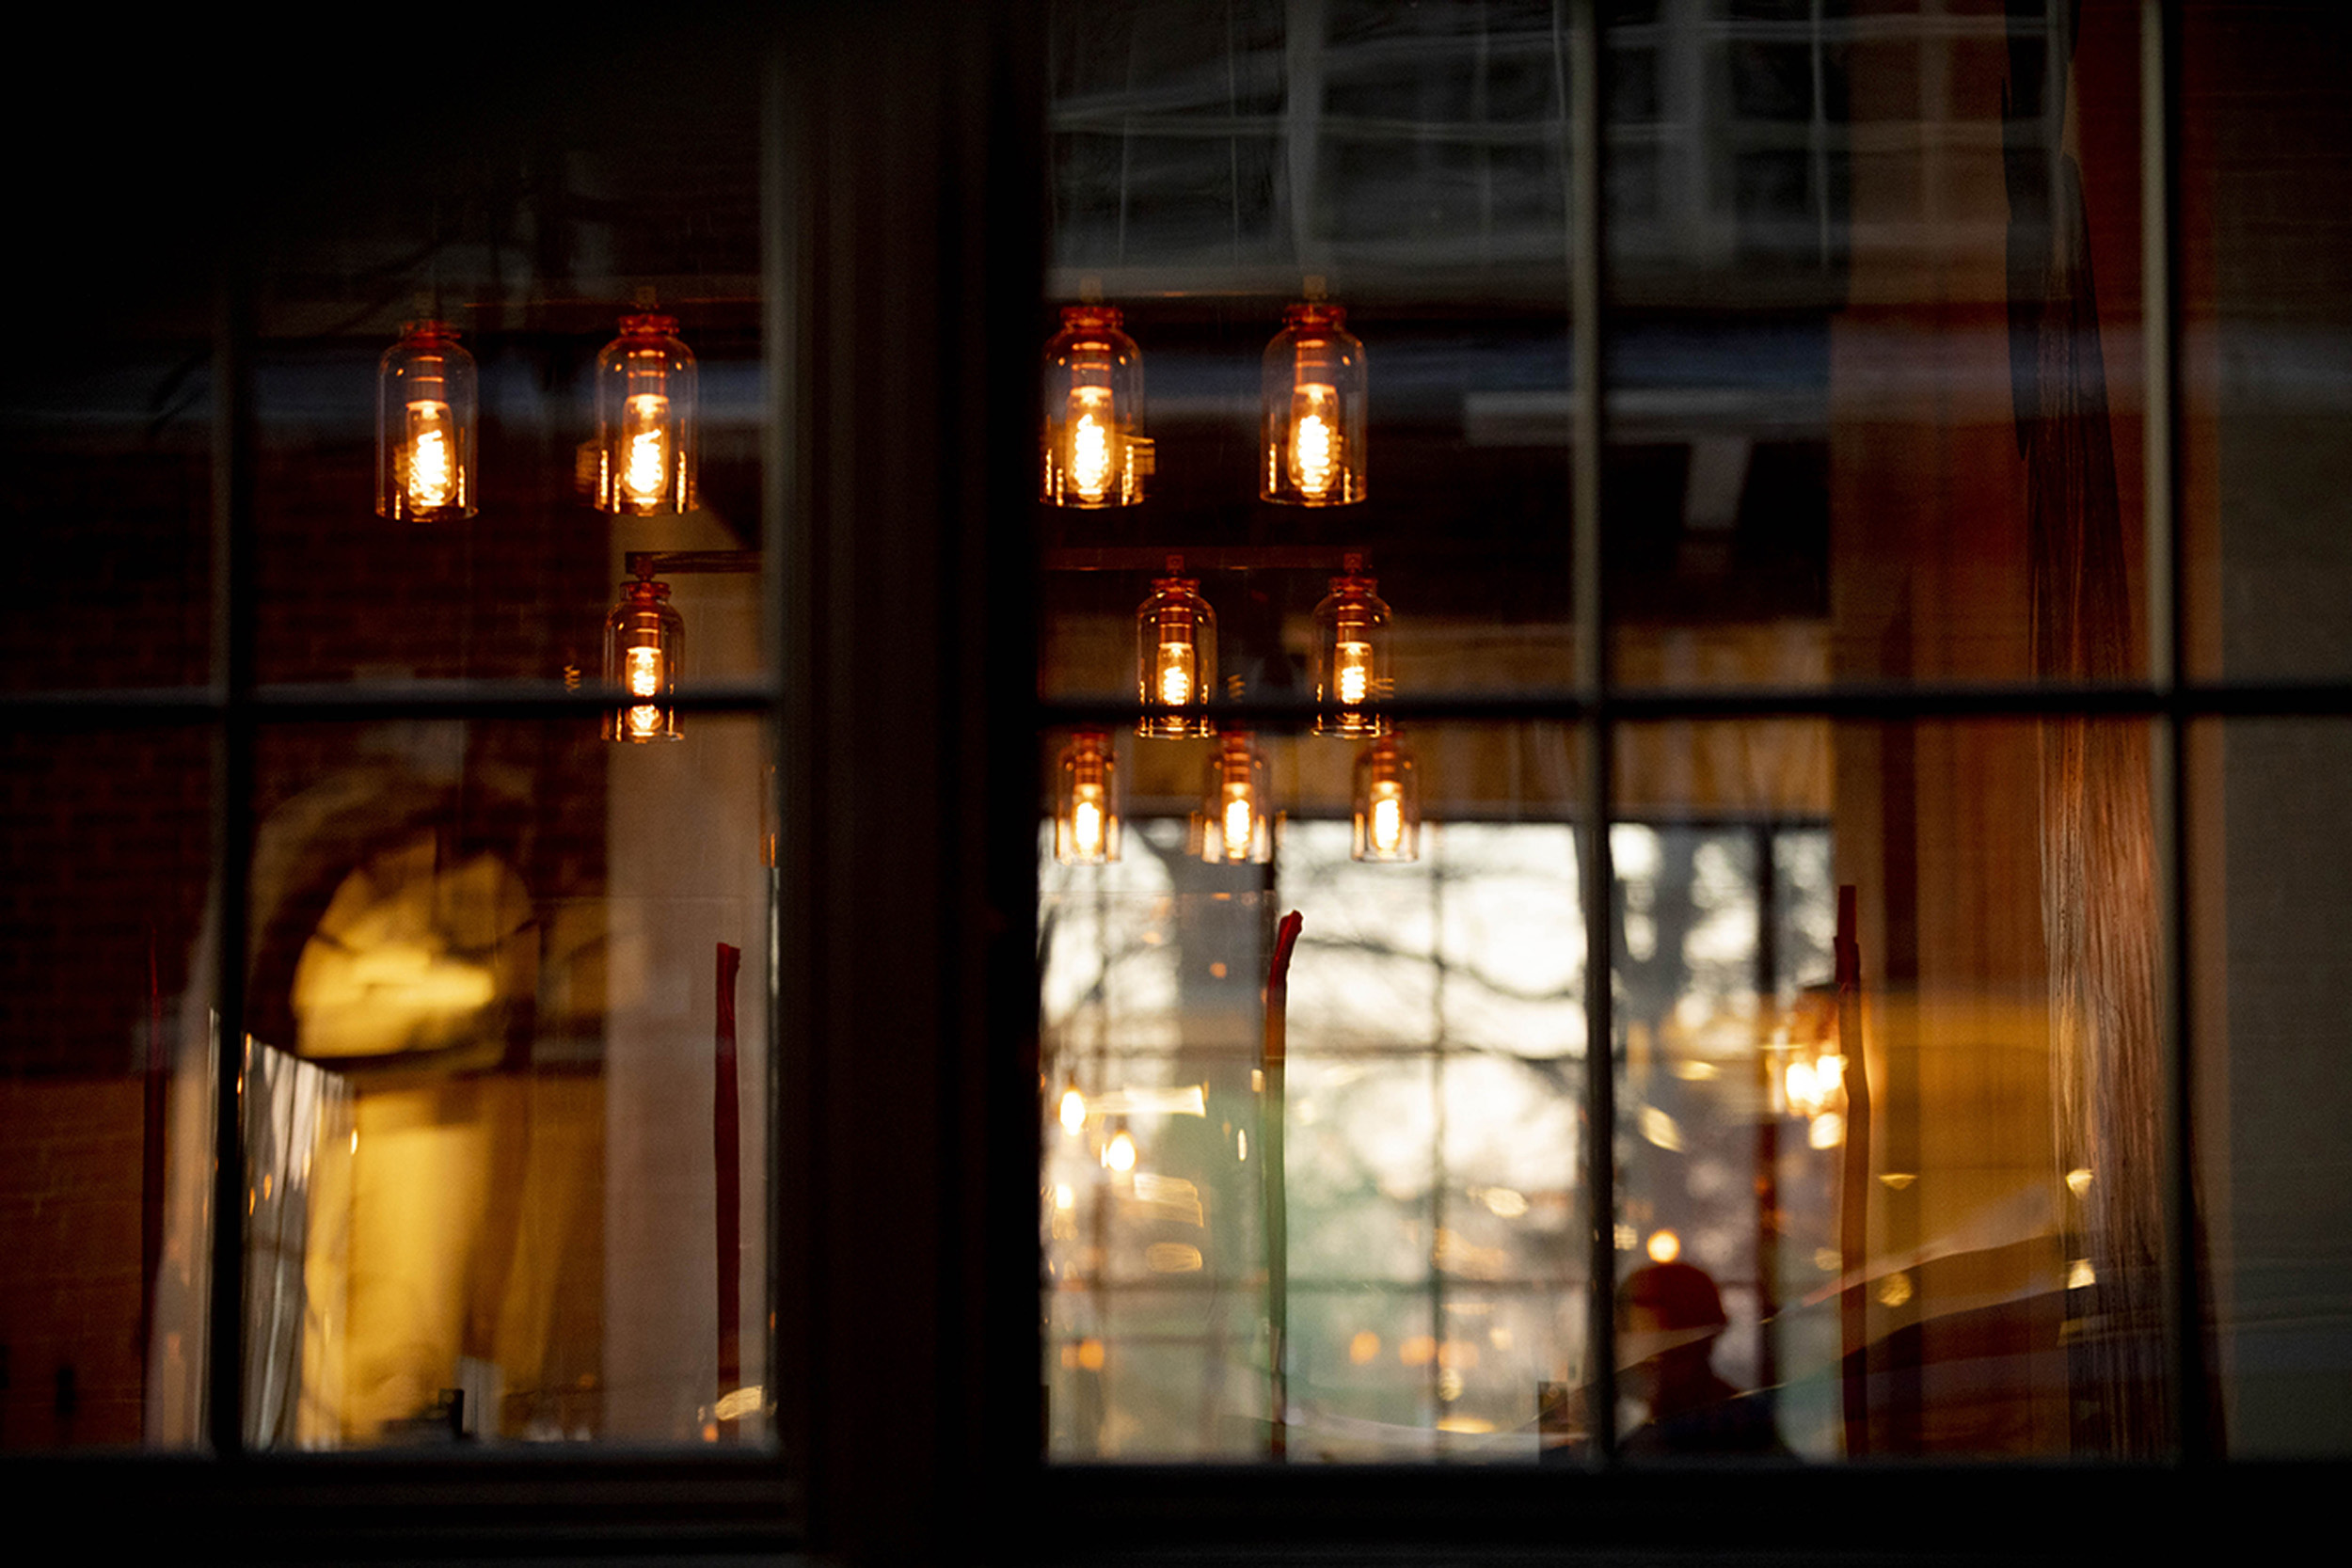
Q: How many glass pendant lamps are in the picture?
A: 10